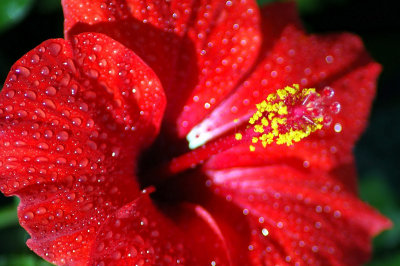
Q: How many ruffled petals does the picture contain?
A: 5